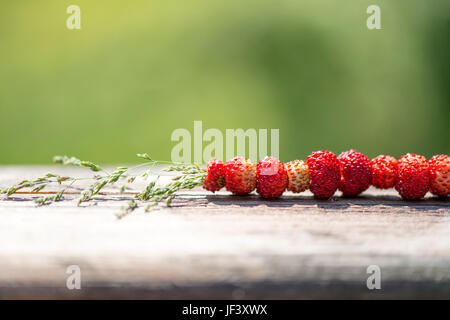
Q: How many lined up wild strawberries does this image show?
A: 9